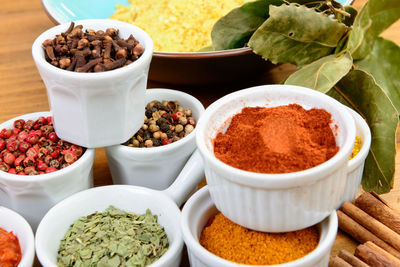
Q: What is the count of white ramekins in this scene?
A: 8